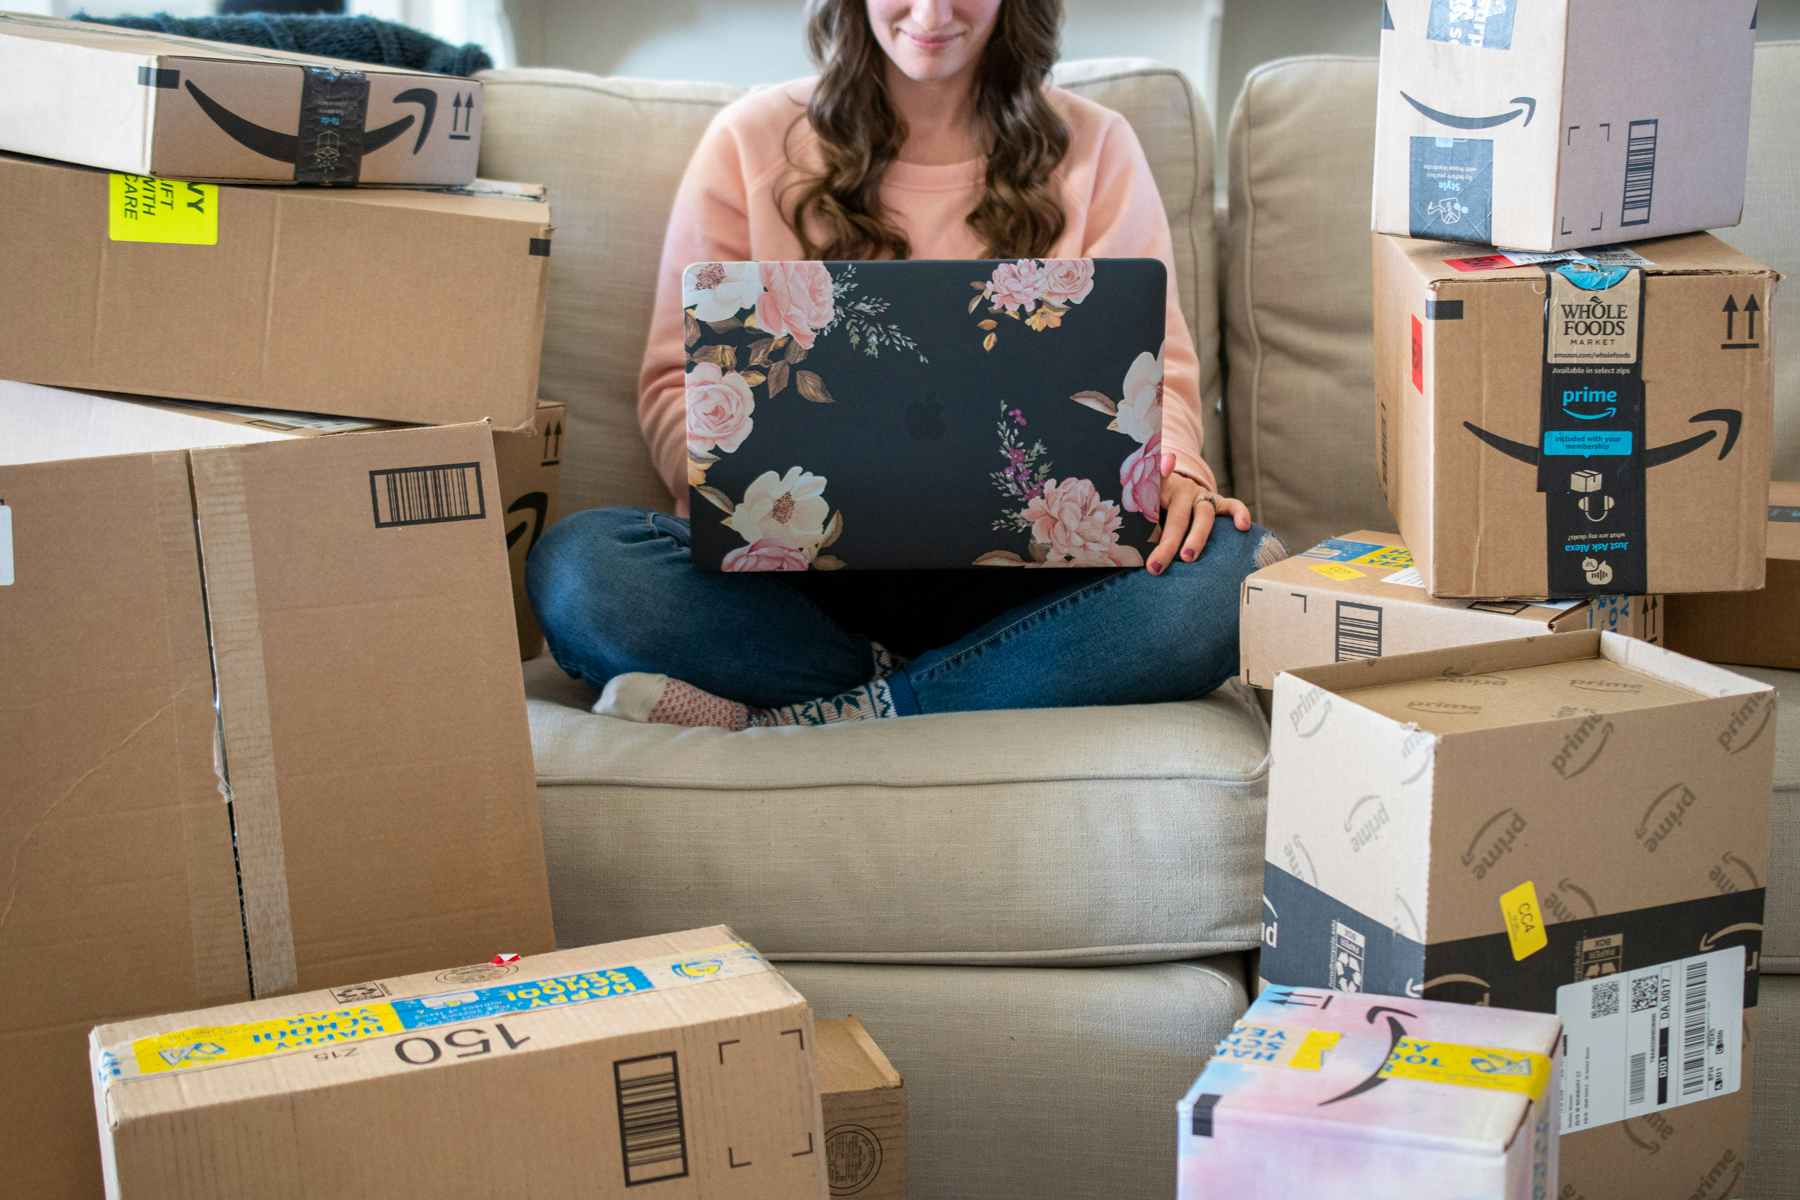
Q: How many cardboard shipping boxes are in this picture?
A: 12